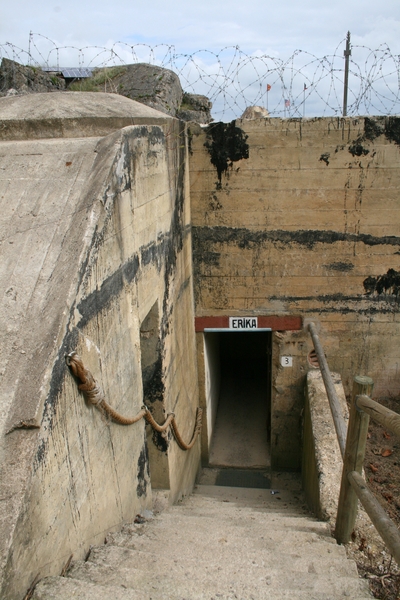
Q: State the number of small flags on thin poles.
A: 3